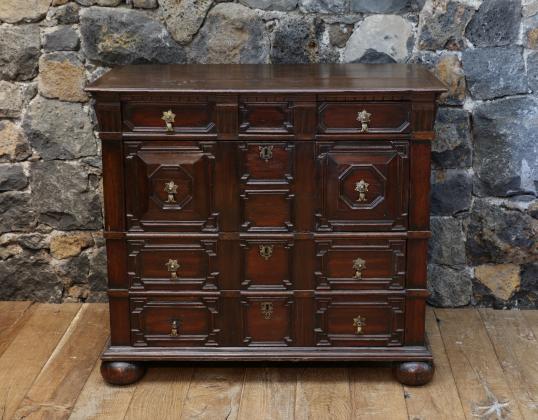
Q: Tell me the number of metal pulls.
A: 8